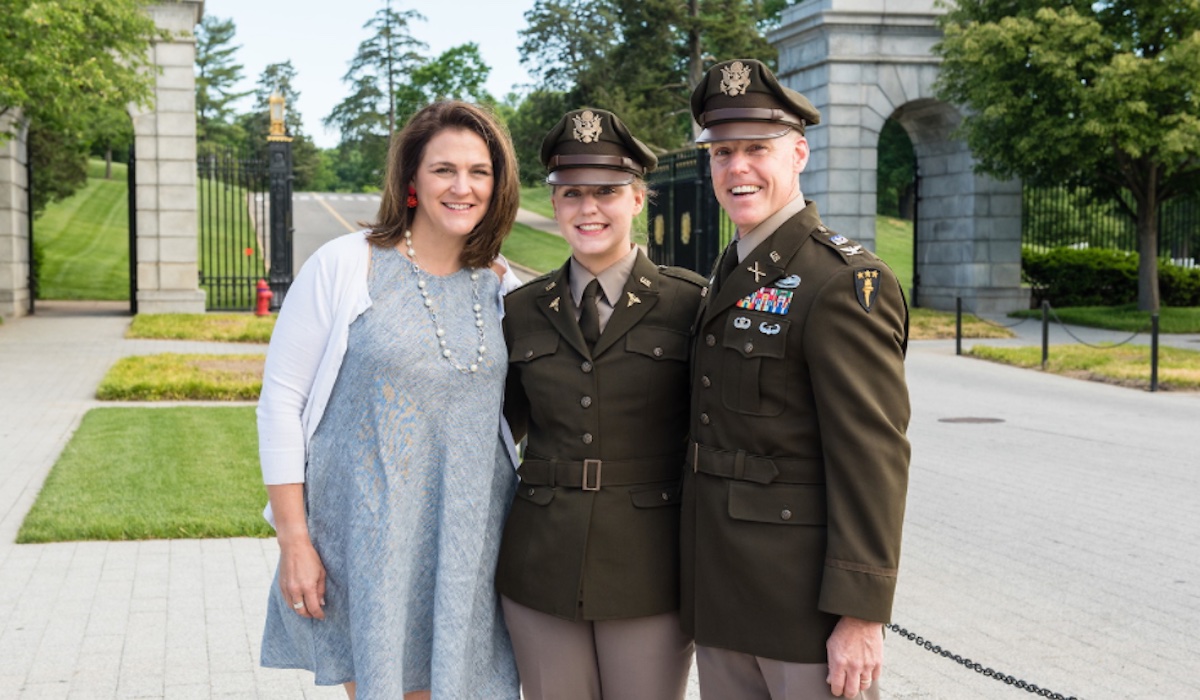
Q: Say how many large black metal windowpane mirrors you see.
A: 0